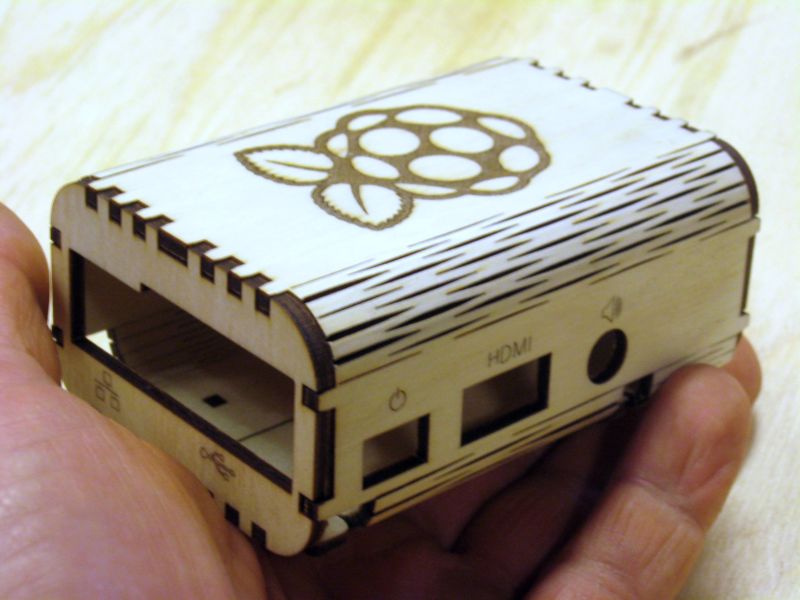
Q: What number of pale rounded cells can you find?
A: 11